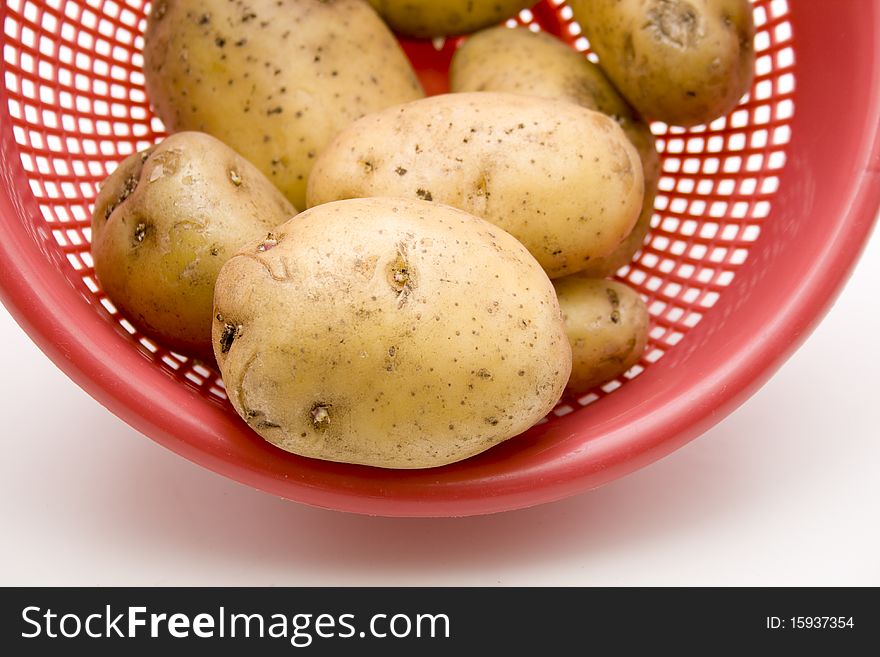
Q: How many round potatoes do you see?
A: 8